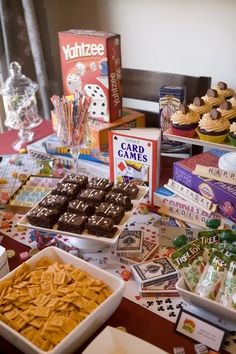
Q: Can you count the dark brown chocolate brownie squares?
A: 12